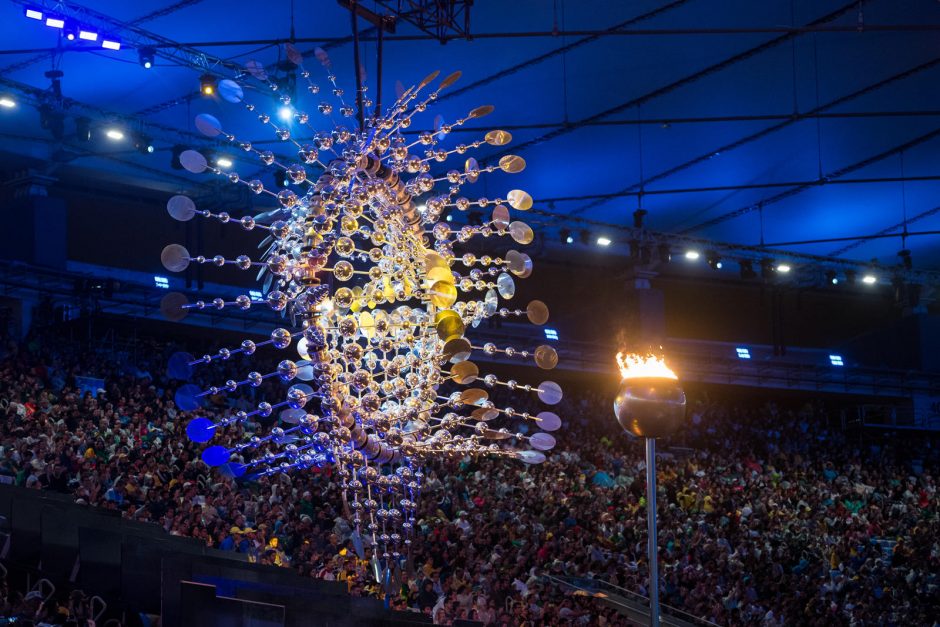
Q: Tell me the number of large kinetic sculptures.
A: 1